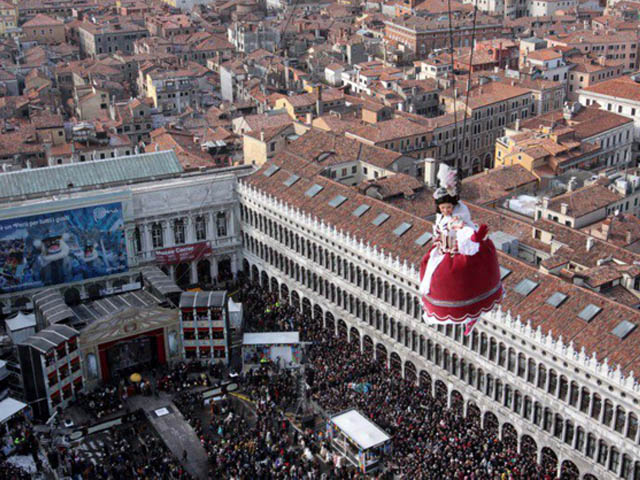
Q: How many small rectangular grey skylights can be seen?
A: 13